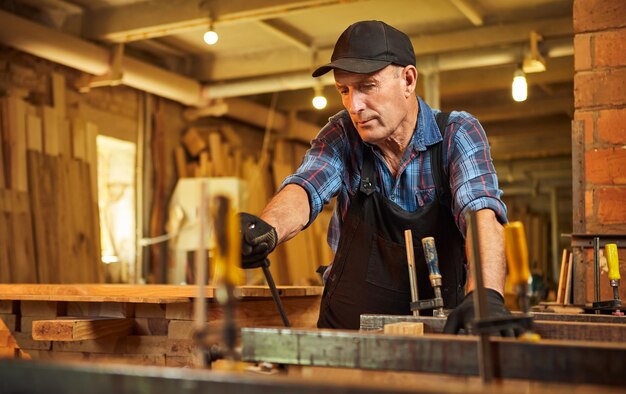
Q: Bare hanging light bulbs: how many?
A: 3